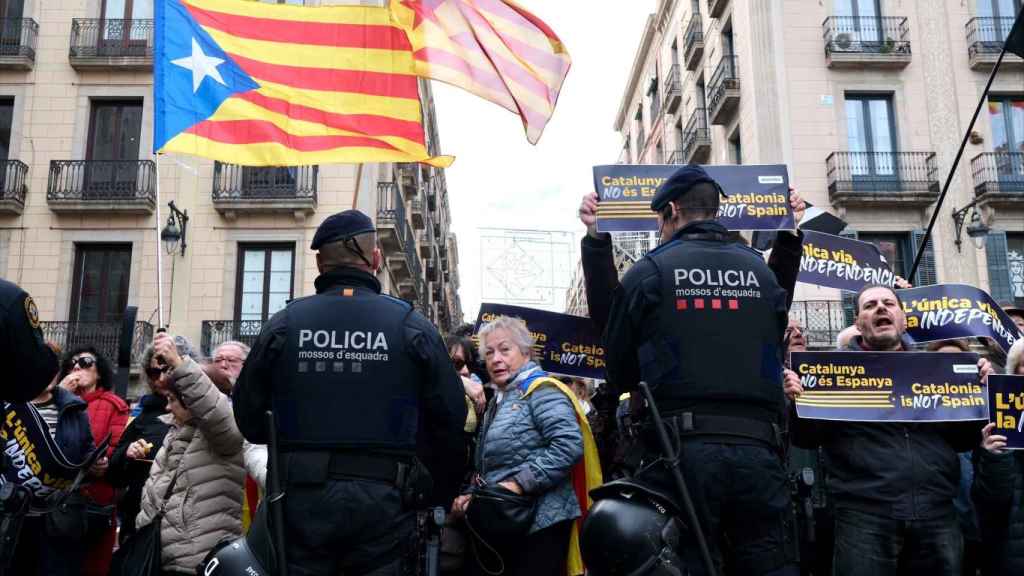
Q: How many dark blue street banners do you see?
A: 7